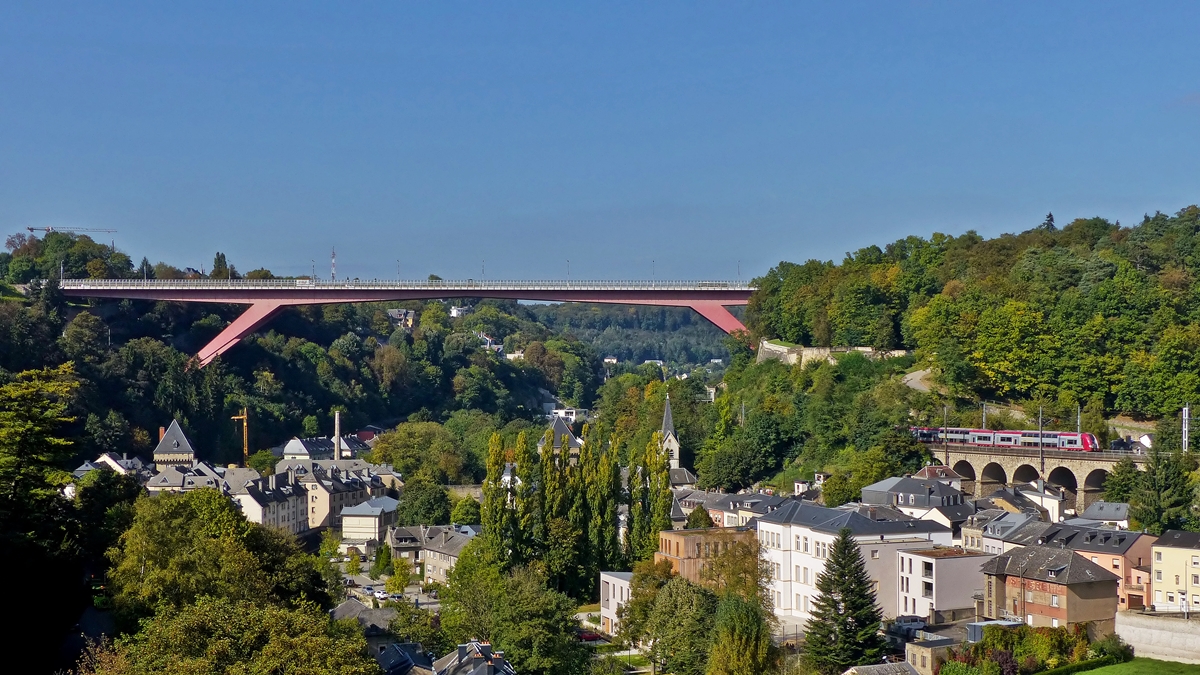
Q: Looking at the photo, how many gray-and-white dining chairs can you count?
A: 0